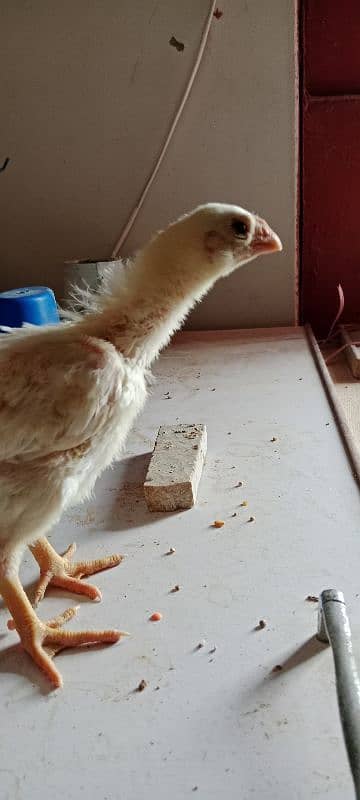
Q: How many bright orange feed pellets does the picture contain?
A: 2